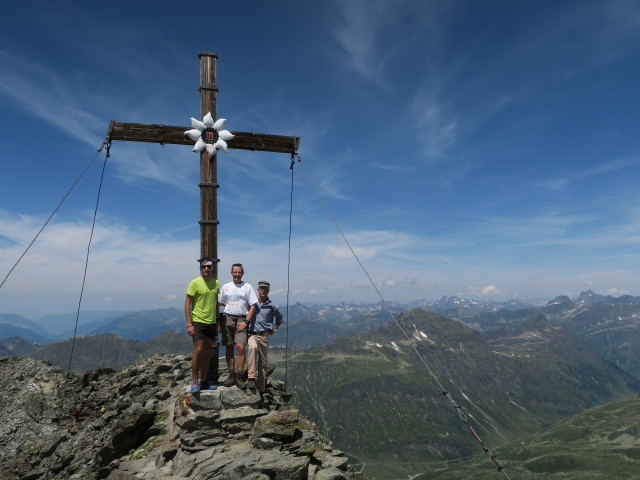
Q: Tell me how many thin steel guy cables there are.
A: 4